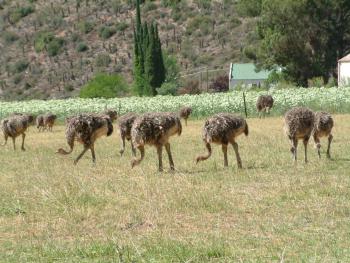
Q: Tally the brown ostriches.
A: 12